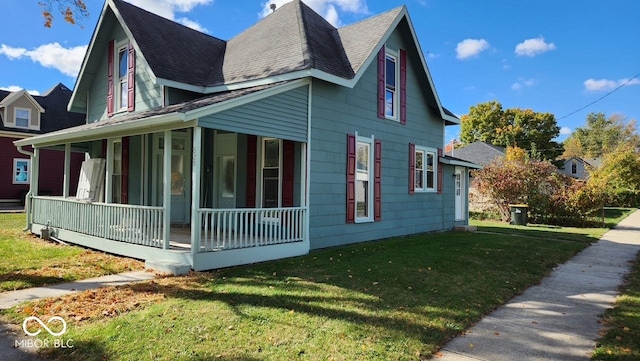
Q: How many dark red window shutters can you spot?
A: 12